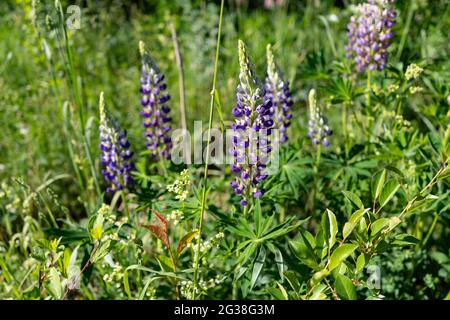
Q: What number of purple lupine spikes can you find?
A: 6